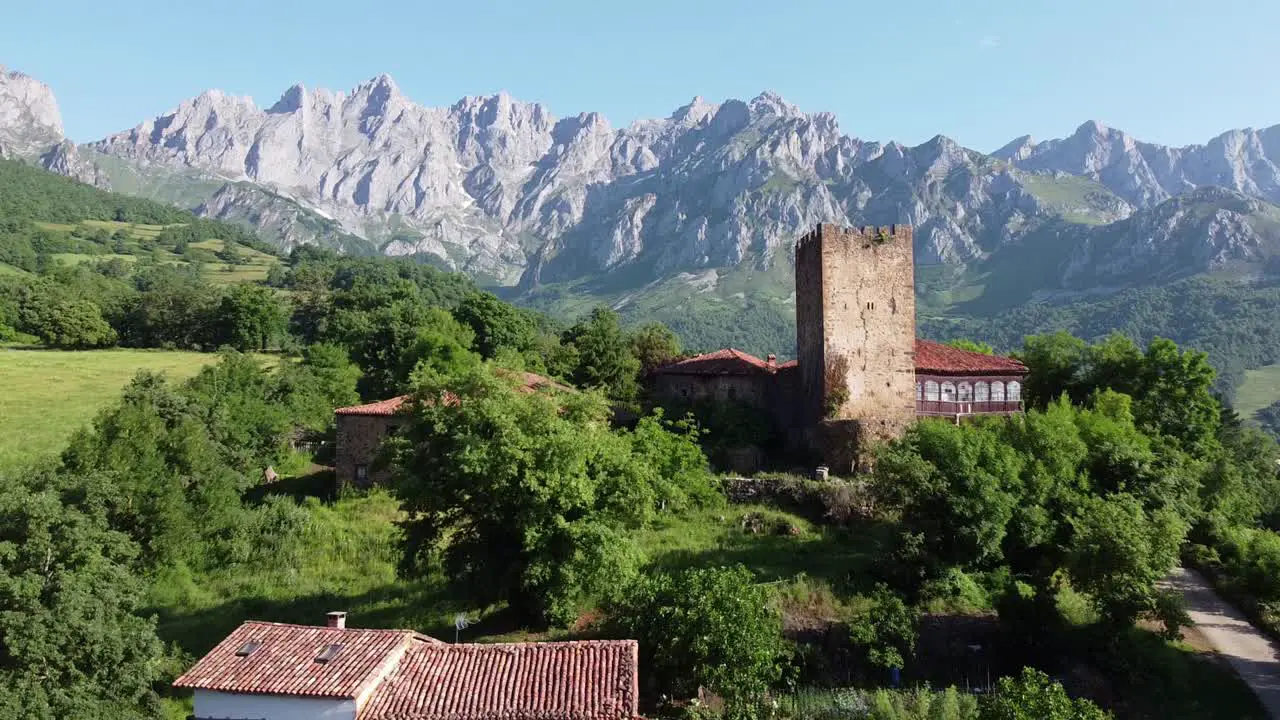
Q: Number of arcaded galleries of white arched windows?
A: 1